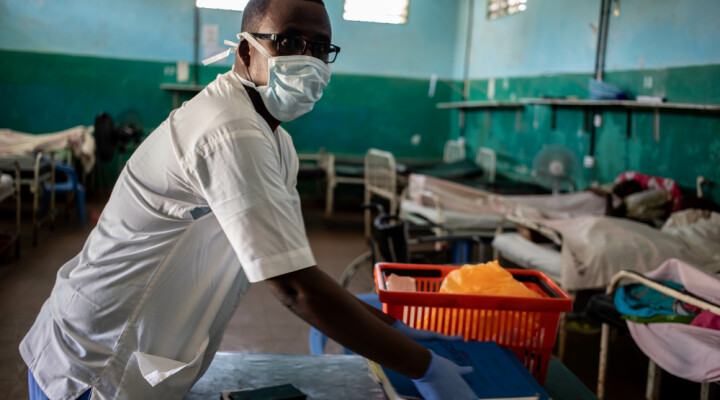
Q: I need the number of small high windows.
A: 3